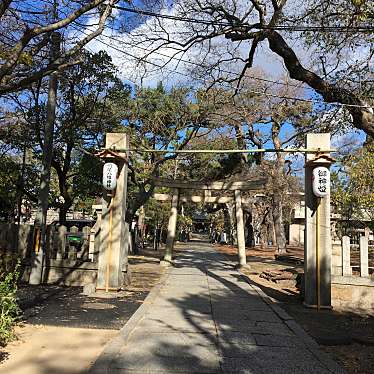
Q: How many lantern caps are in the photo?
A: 2